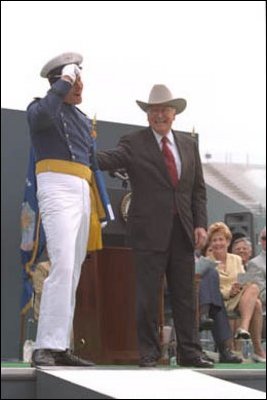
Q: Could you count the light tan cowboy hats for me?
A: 1